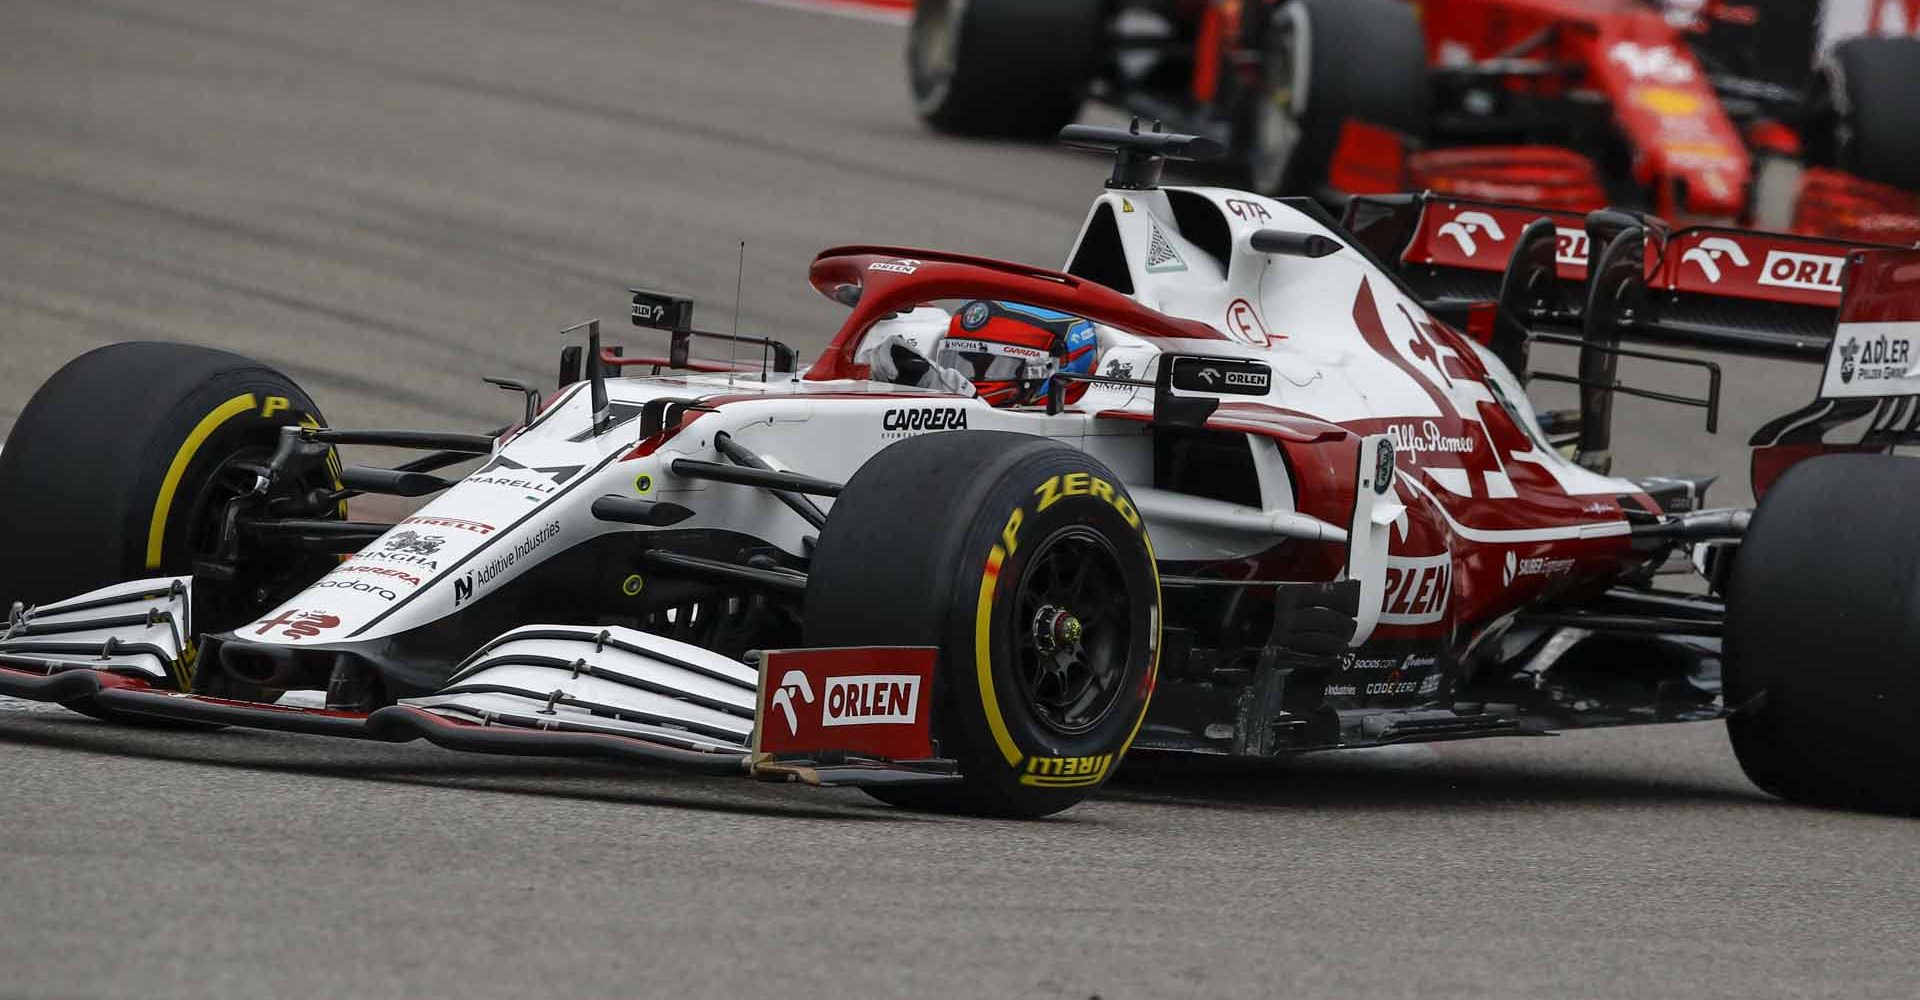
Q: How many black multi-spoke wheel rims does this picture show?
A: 1